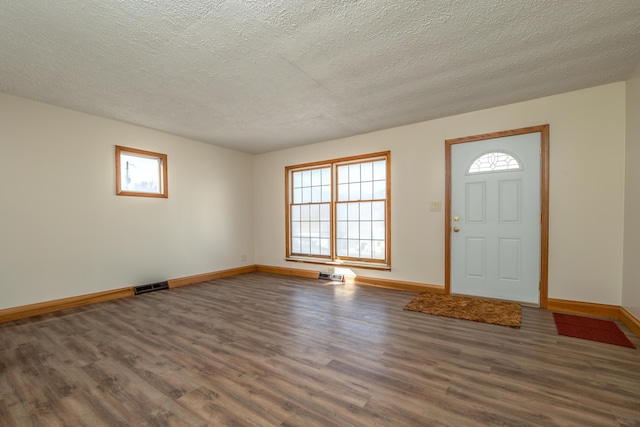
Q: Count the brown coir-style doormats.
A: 1